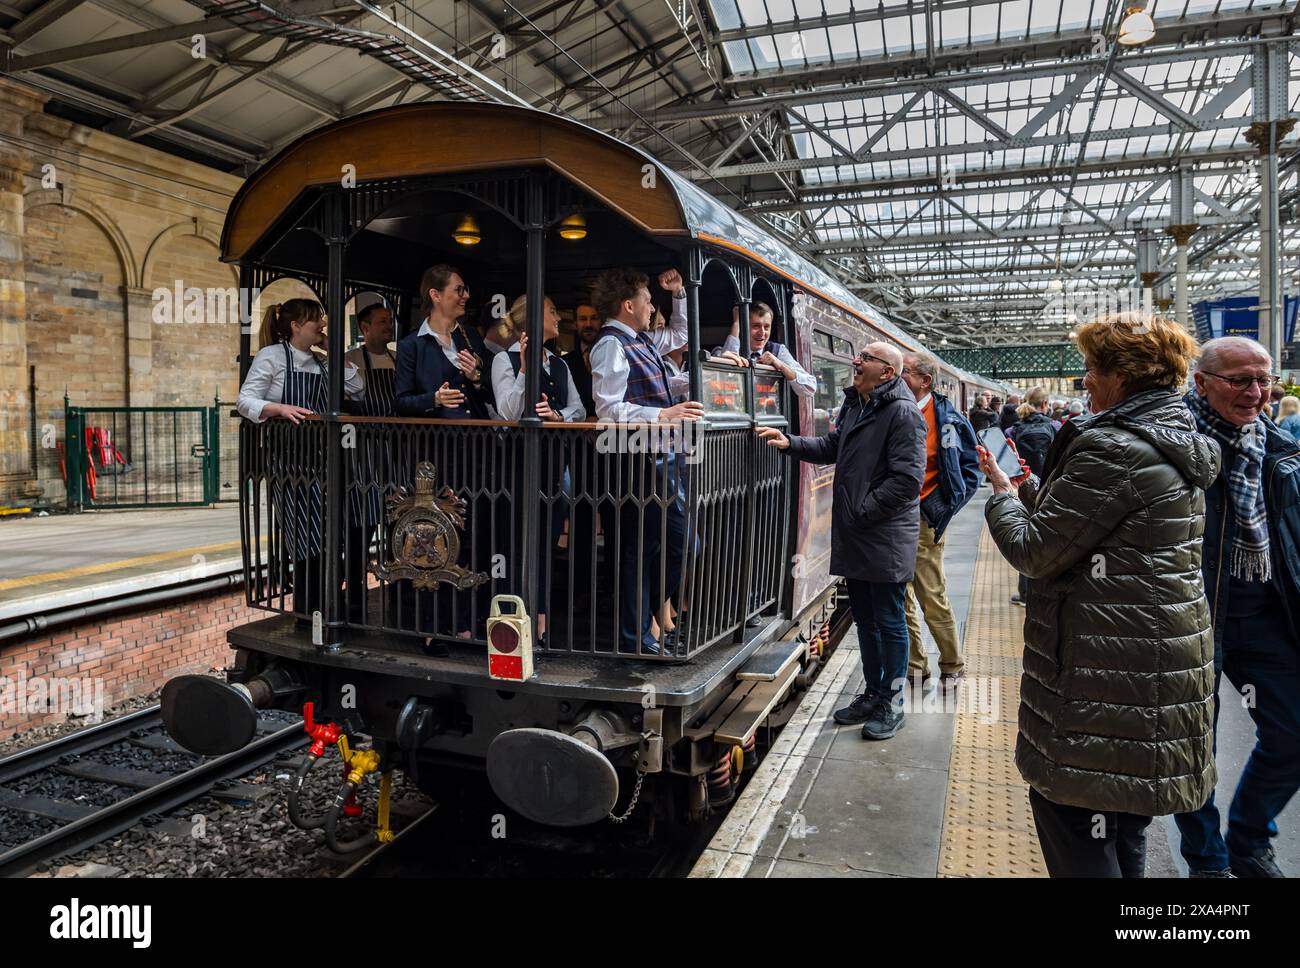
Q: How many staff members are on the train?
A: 9